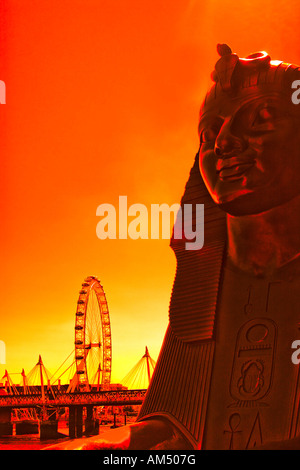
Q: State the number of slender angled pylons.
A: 5